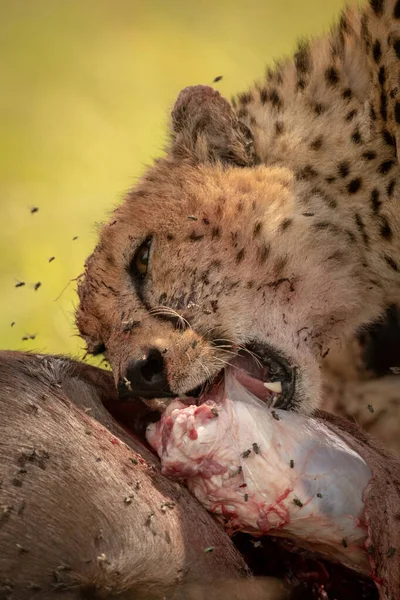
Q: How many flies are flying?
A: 9